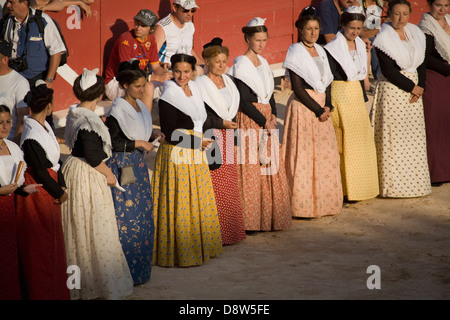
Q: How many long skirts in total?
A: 11